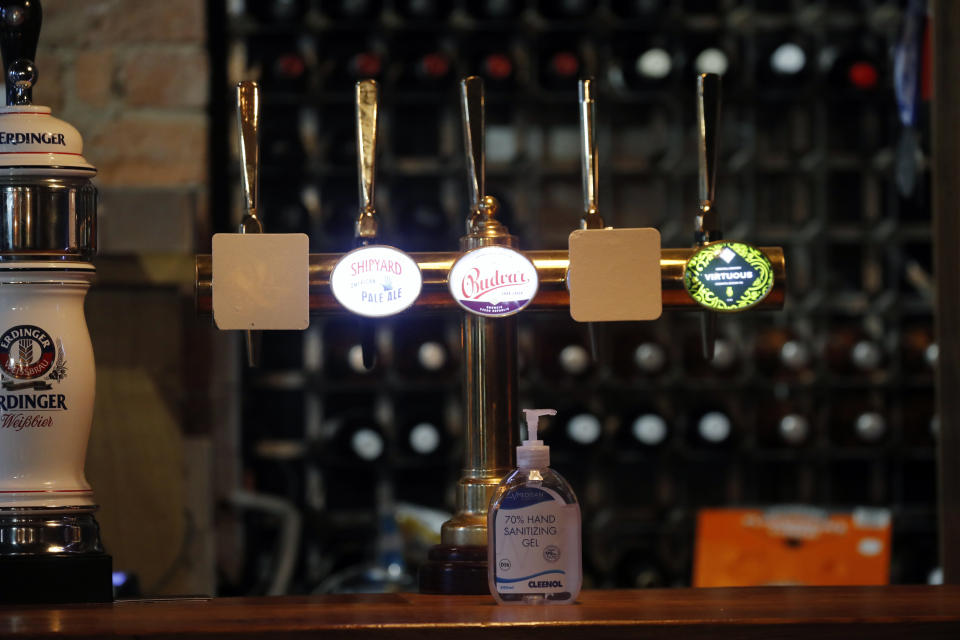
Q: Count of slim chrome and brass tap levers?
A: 5